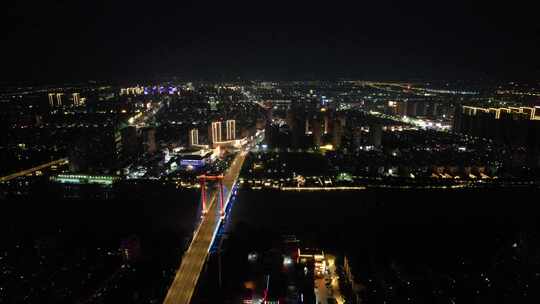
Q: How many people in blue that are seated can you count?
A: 0